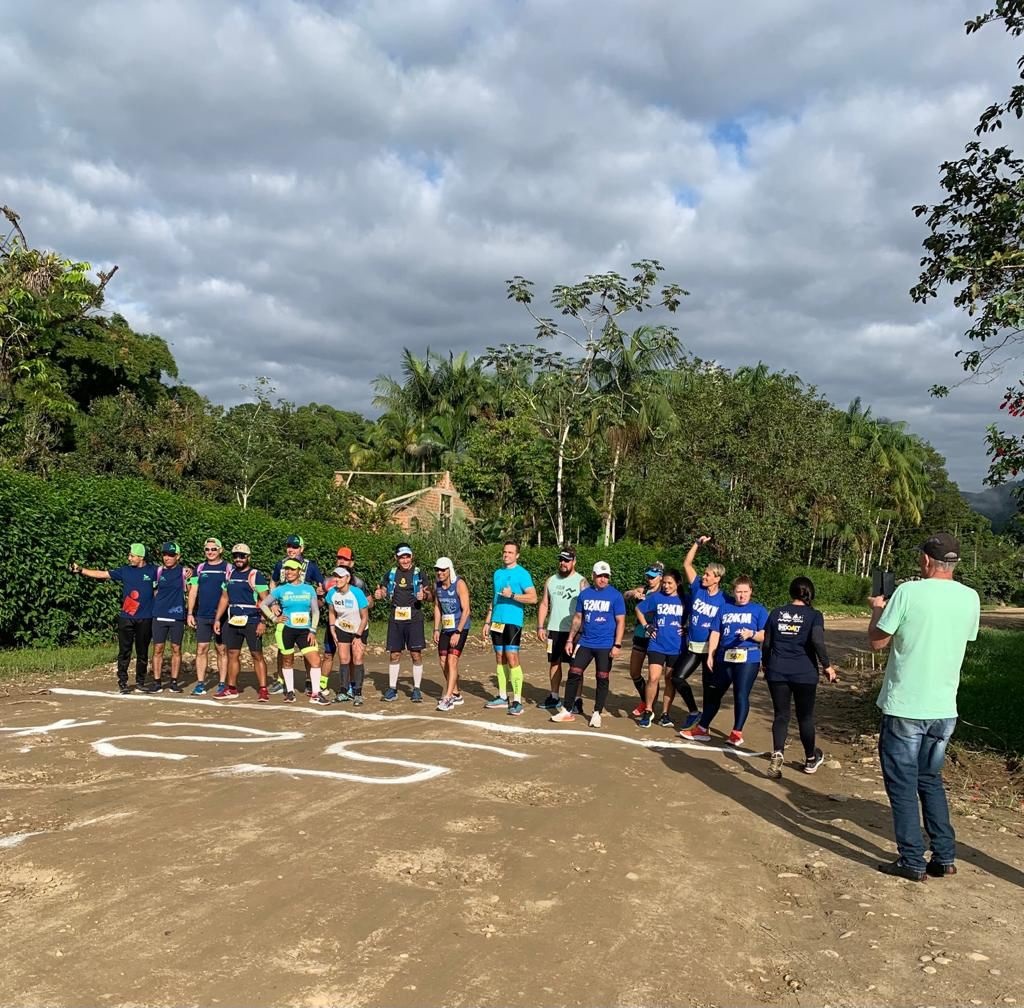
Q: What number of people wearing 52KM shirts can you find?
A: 4